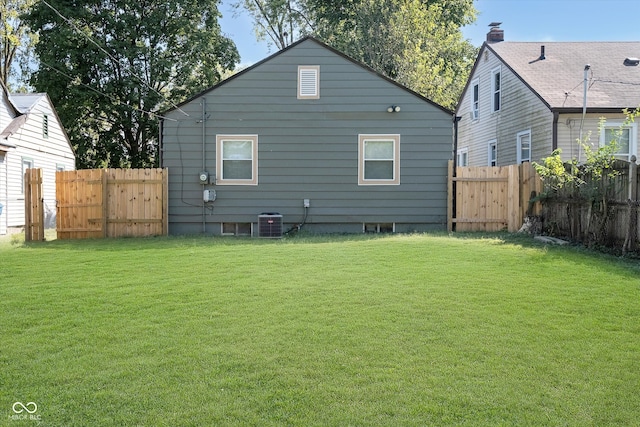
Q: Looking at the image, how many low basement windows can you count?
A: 2